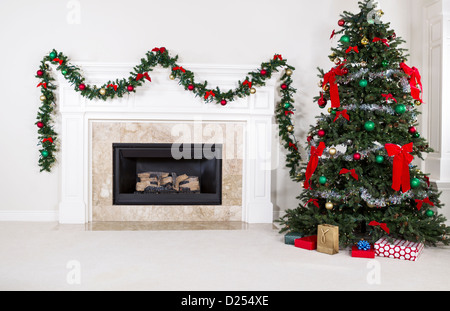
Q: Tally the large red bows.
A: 4